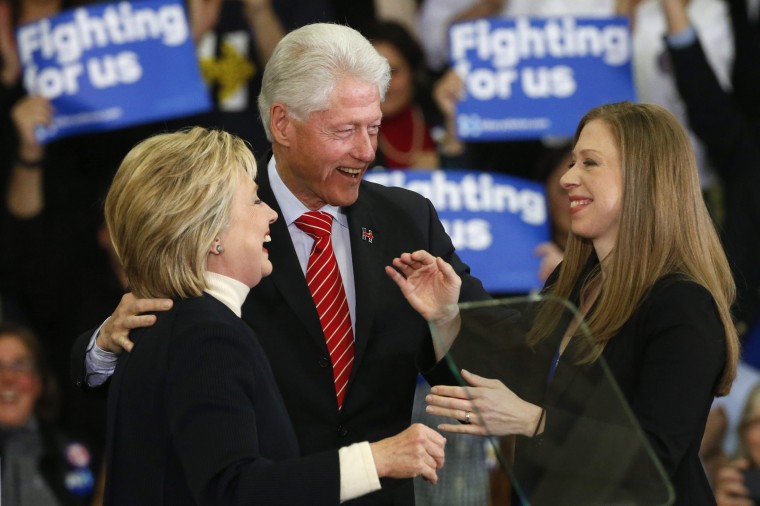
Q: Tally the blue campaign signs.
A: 3